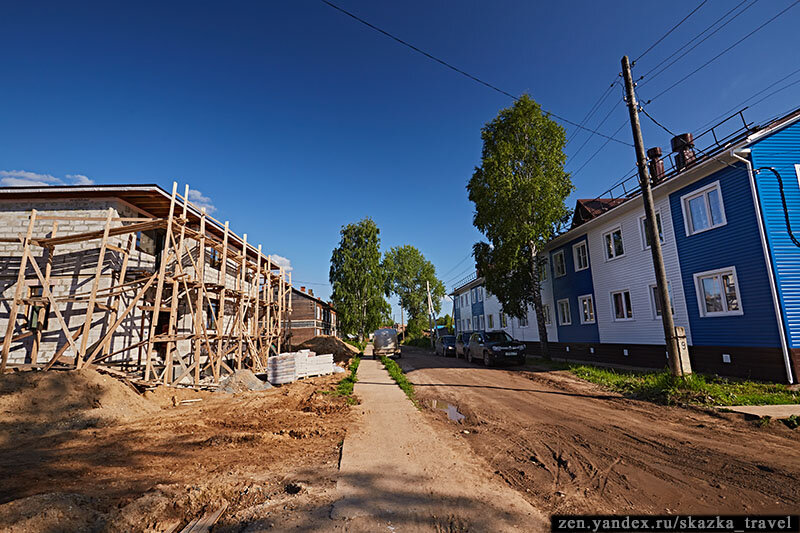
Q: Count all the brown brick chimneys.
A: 2